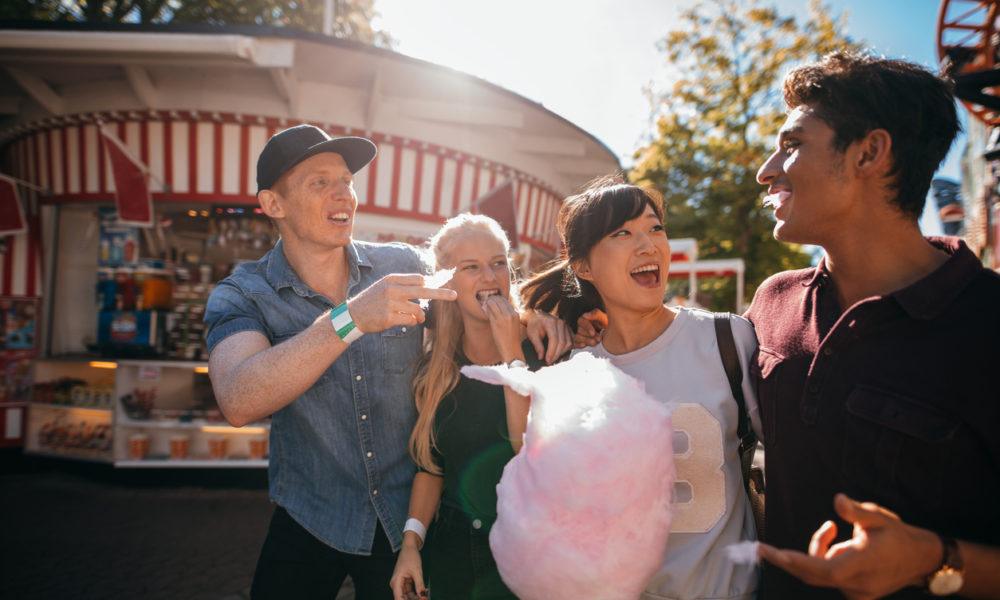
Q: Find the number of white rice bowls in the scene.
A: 0